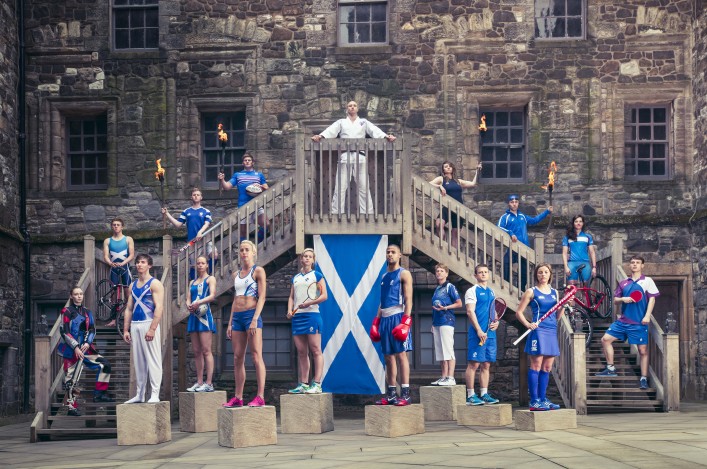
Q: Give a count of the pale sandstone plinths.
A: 8